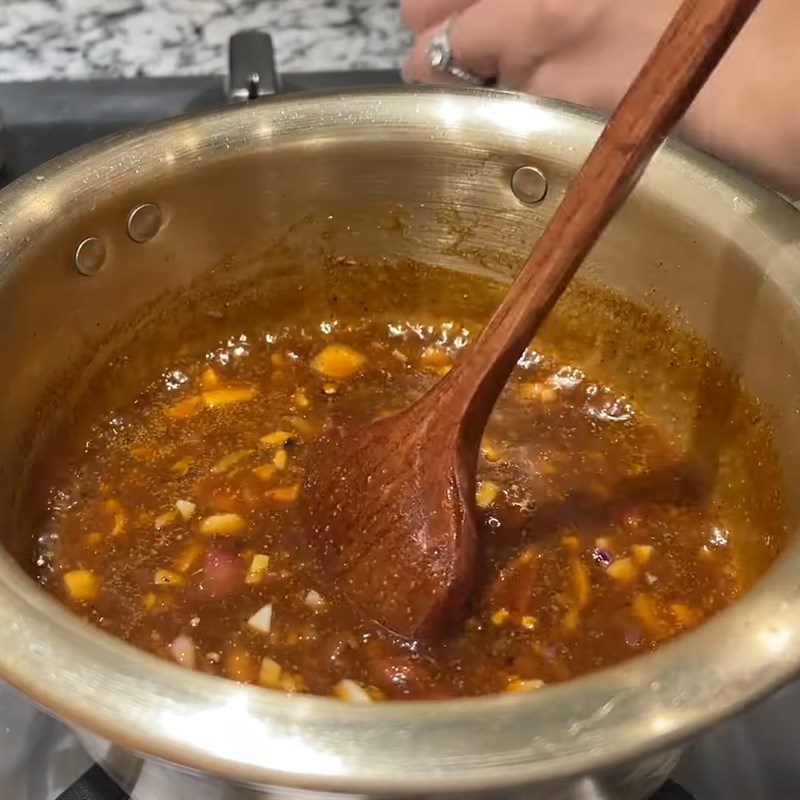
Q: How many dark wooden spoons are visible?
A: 1